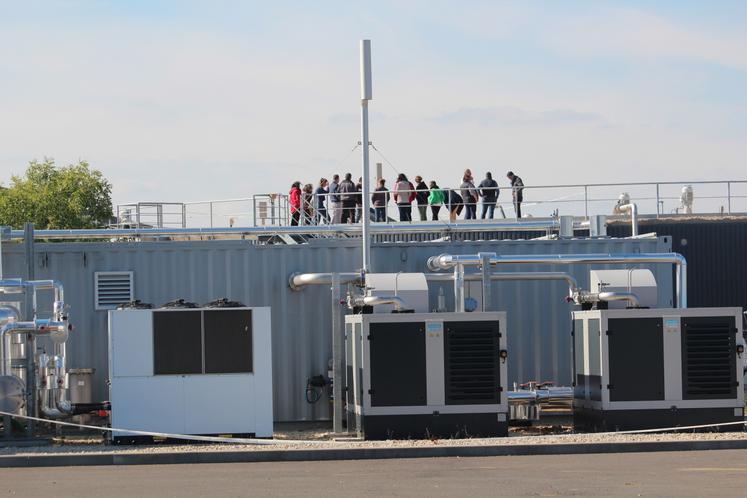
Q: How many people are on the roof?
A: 14